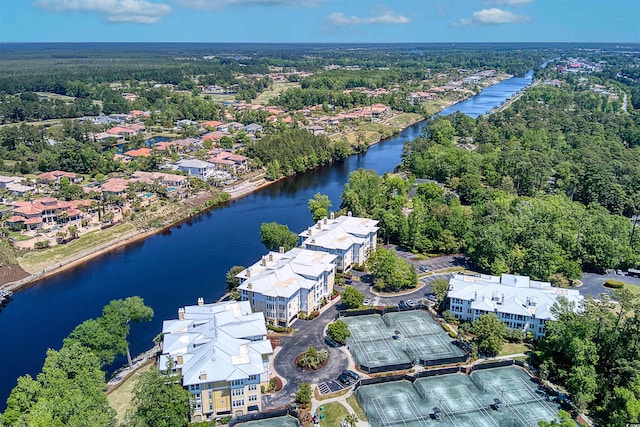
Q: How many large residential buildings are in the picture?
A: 4